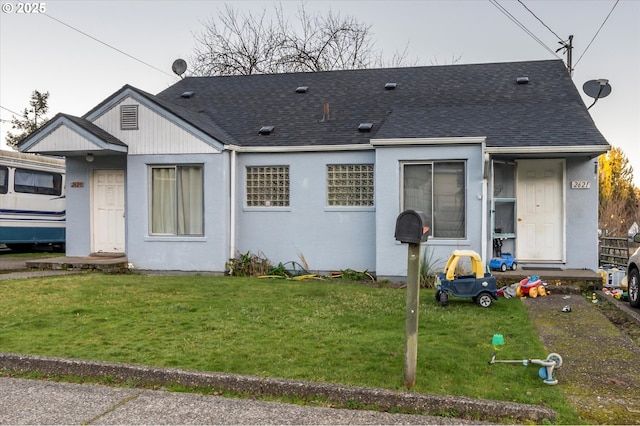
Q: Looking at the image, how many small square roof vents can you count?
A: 6